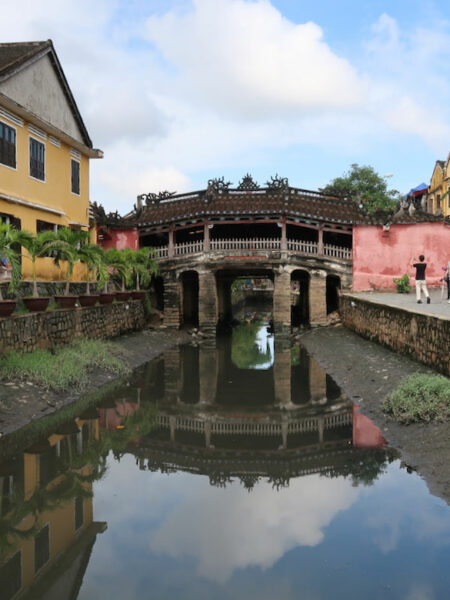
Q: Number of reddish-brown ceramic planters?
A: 7